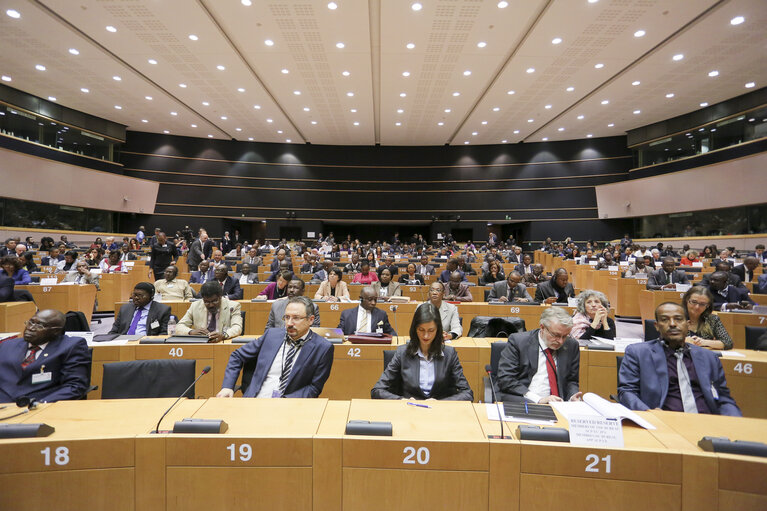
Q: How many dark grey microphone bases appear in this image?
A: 5